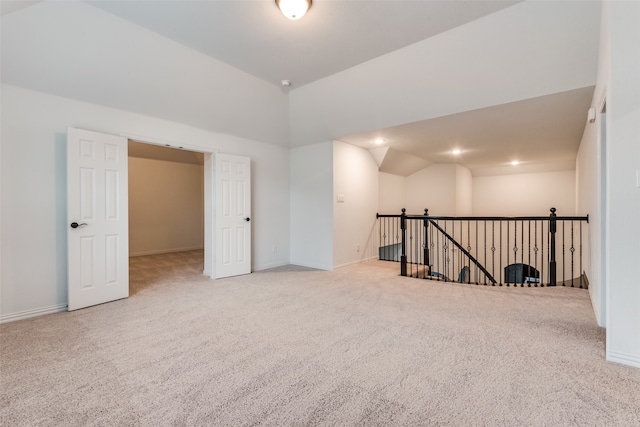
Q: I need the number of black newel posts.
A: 3